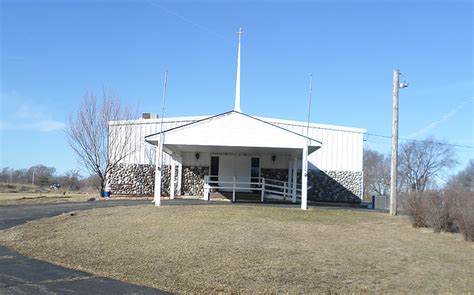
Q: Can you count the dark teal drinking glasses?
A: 0